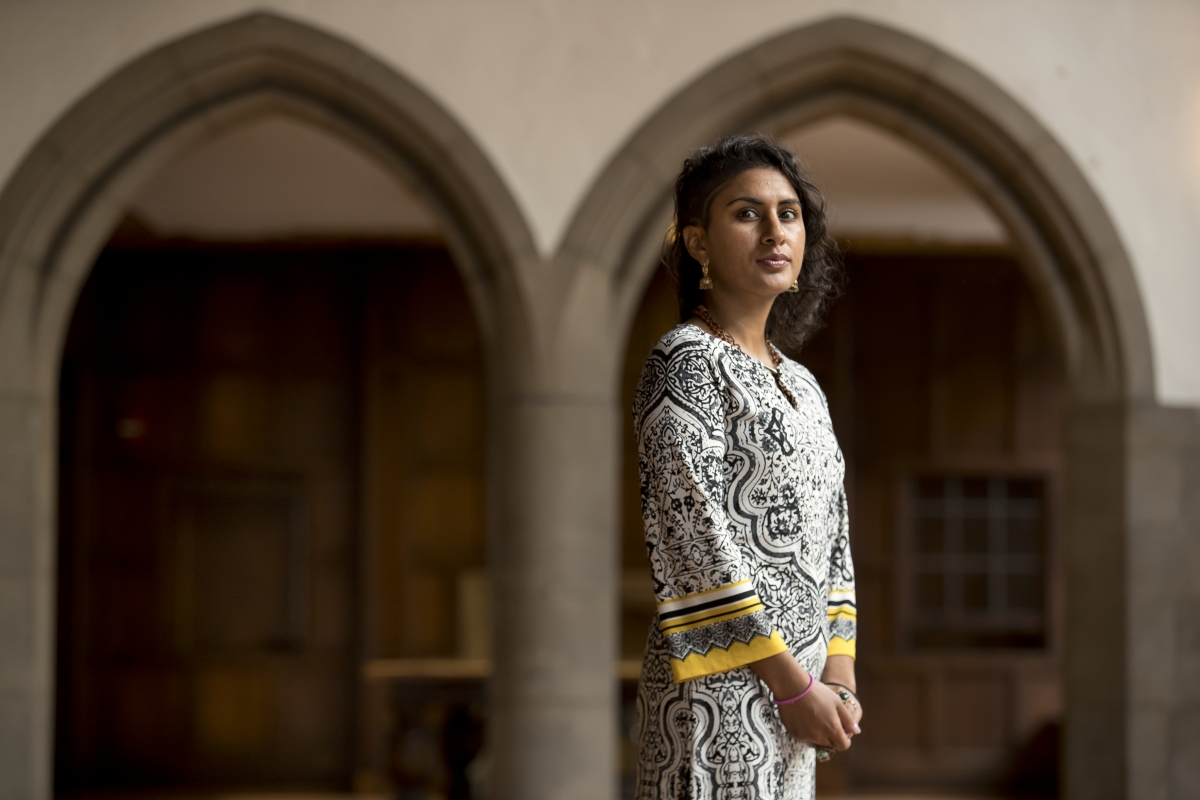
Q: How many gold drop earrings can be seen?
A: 2